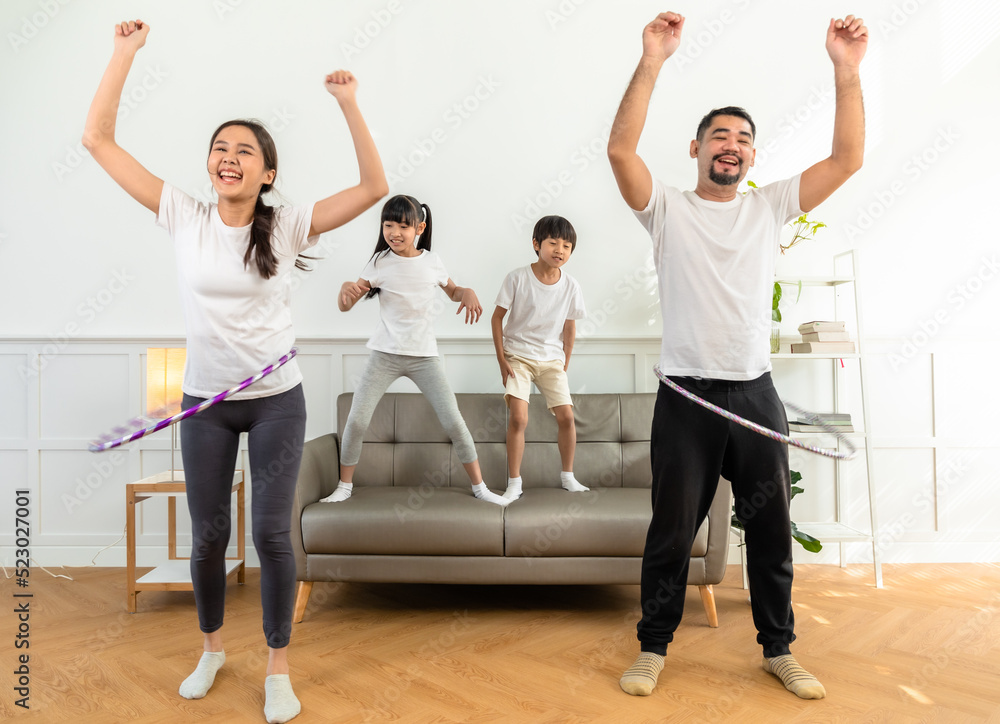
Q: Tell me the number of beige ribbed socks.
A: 2